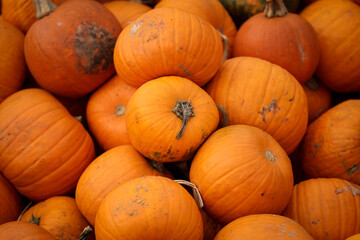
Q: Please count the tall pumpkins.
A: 0